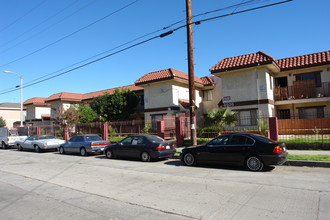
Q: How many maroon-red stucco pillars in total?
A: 6